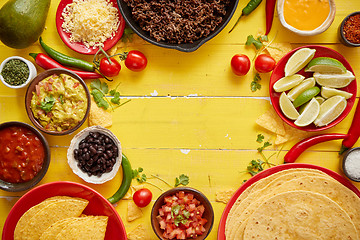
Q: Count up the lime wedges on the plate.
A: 11